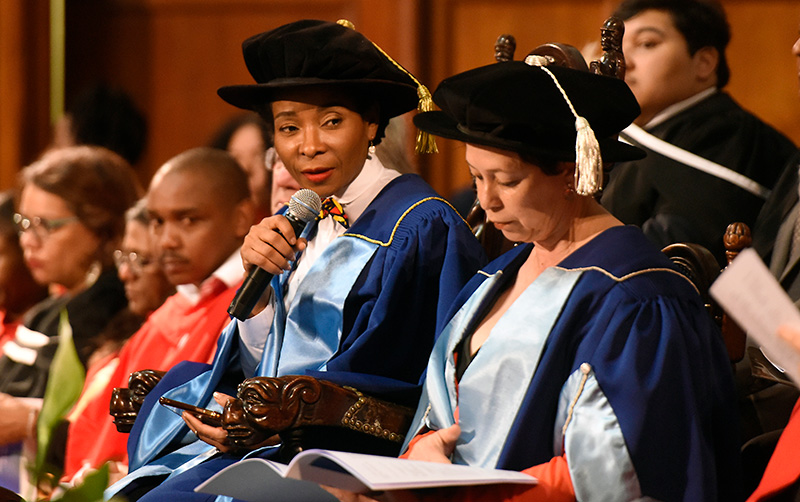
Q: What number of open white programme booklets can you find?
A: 1